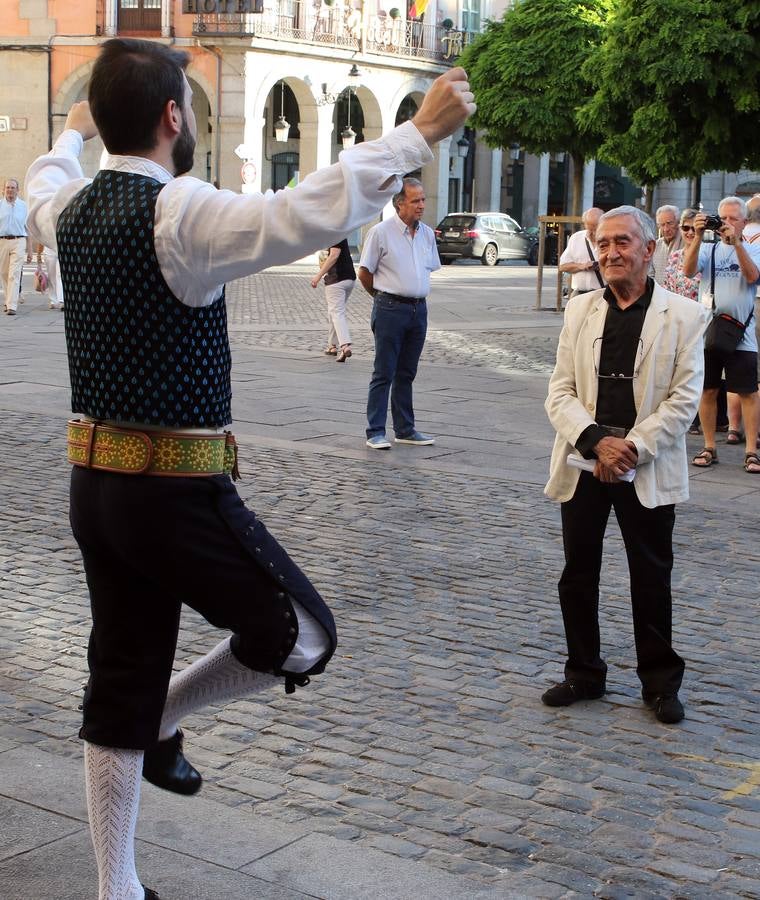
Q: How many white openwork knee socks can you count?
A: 2